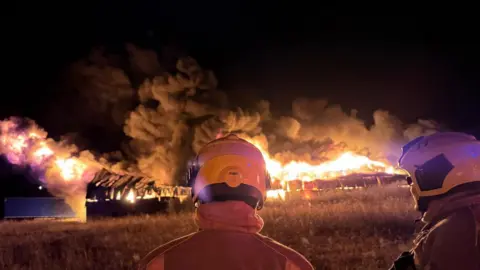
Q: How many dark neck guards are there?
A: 2